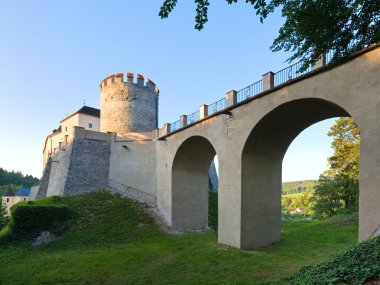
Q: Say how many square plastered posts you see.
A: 6